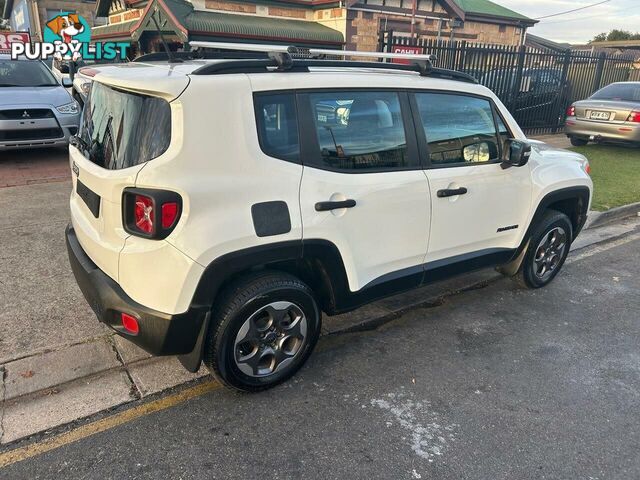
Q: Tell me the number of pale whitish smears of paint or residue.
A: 1